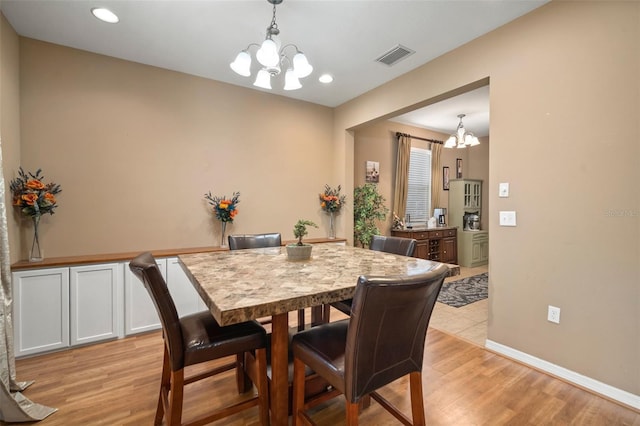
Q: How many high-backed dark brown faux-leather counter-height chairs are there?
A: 4